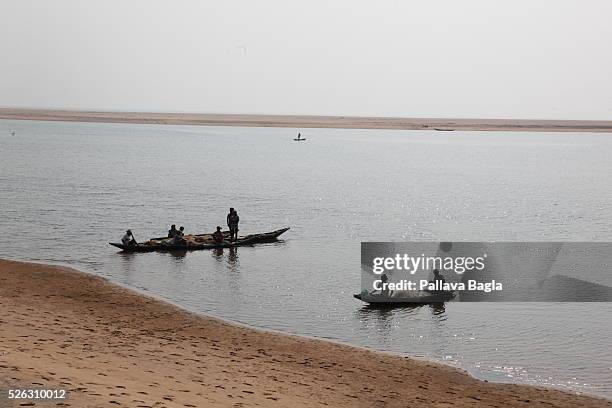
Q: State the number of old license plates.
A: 0